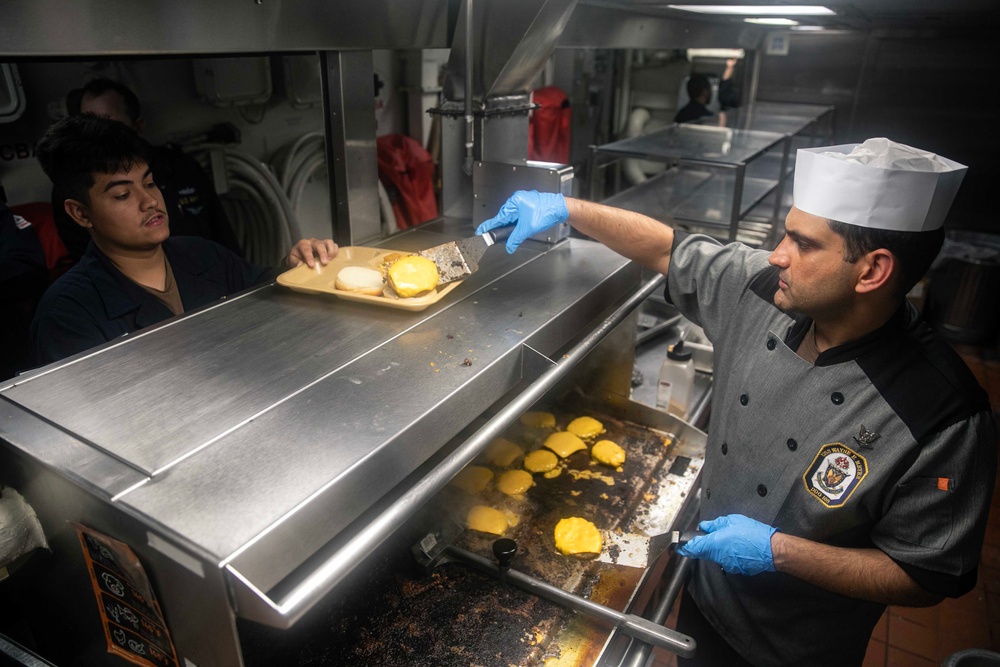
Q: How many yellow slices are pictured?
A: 11